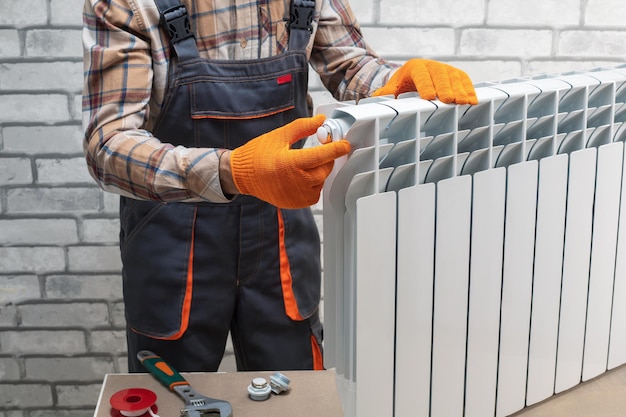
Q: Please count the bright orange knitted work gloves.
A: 2